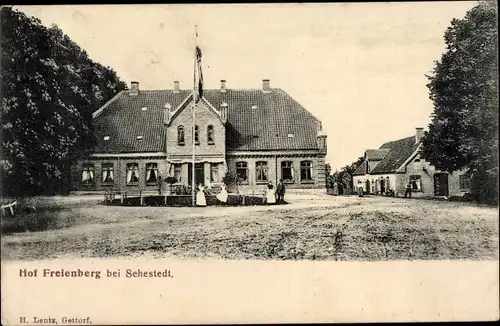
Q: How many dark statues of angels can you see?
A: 0